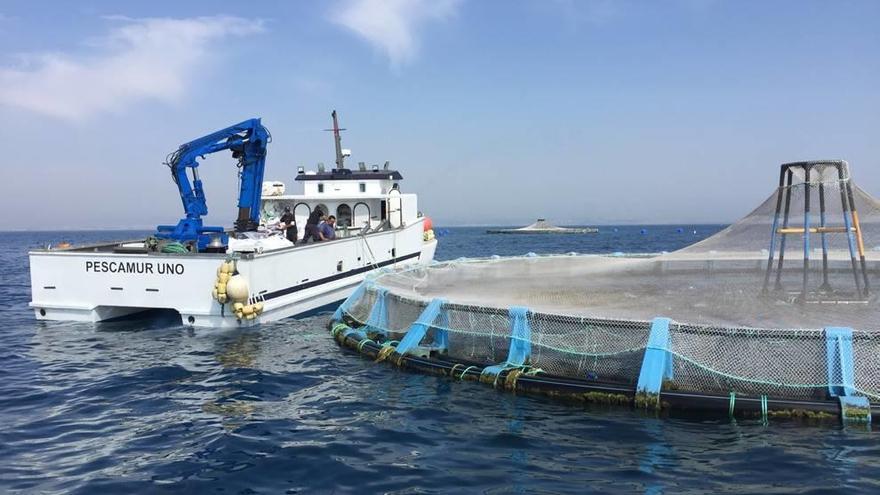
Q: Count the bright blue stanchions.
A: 6